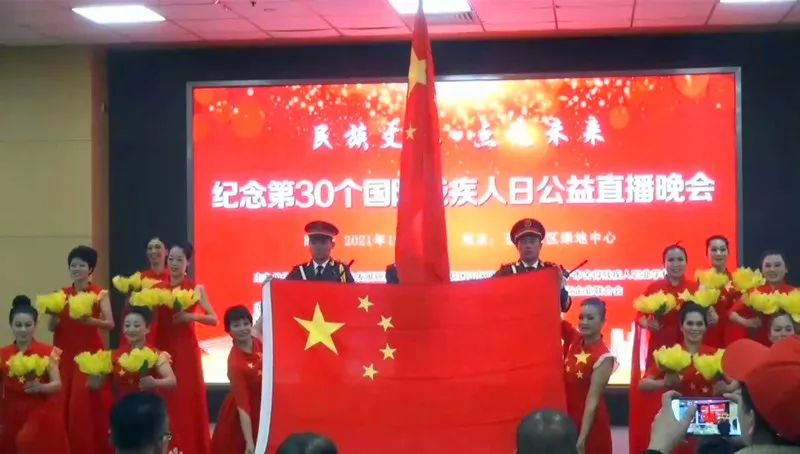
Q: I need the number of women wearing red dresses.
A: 12